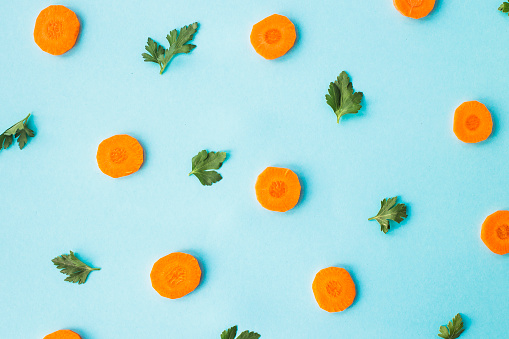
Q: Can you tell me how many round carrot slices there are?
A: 10